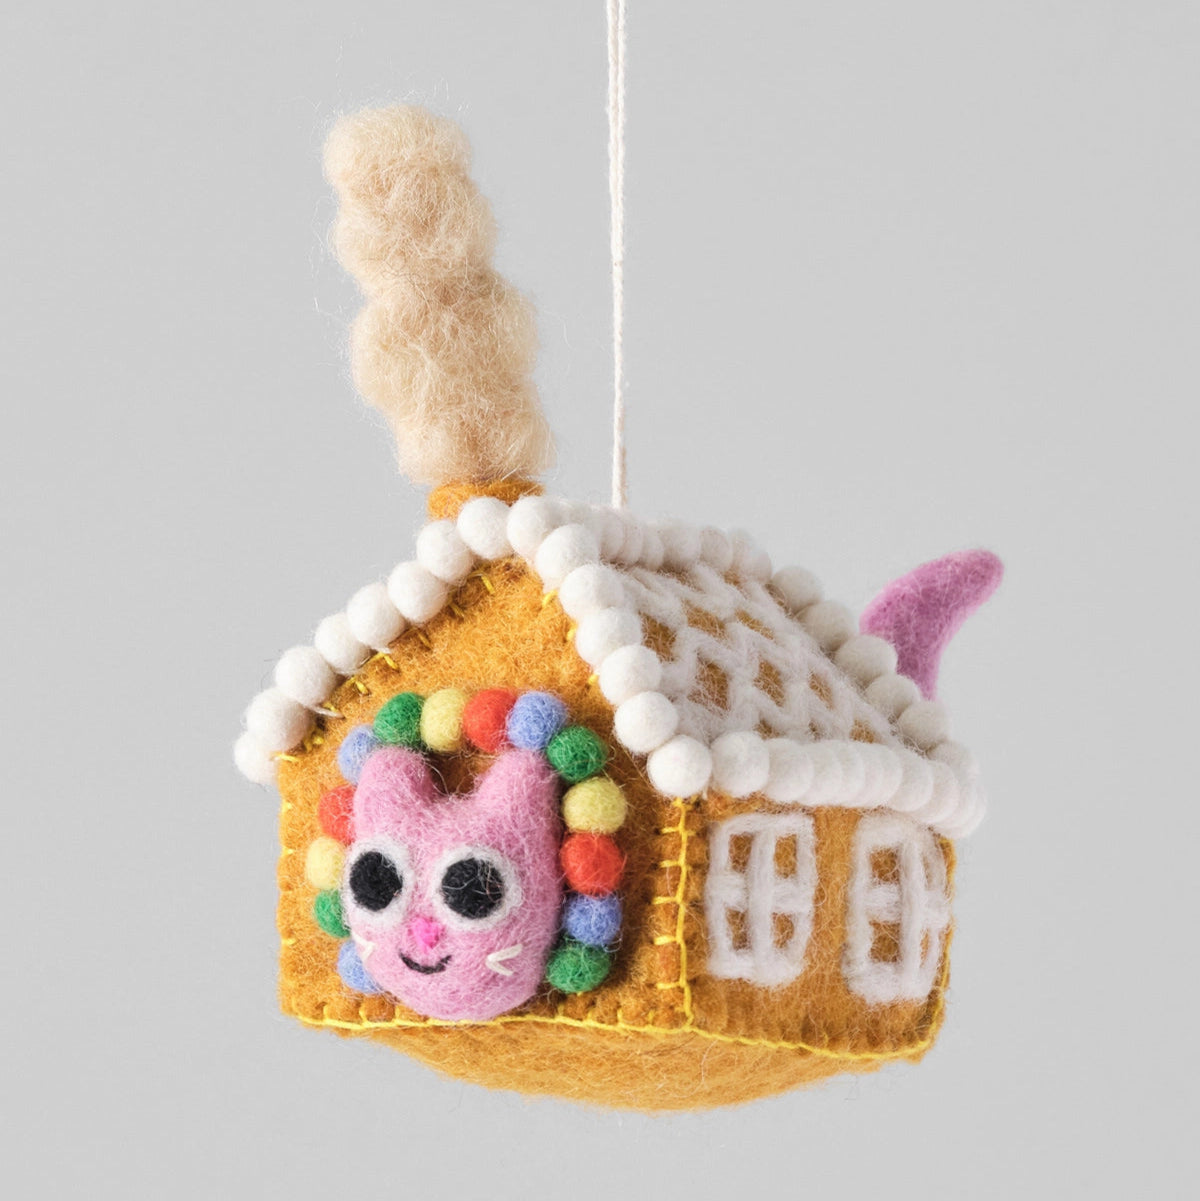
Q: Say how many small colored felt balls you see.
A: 14